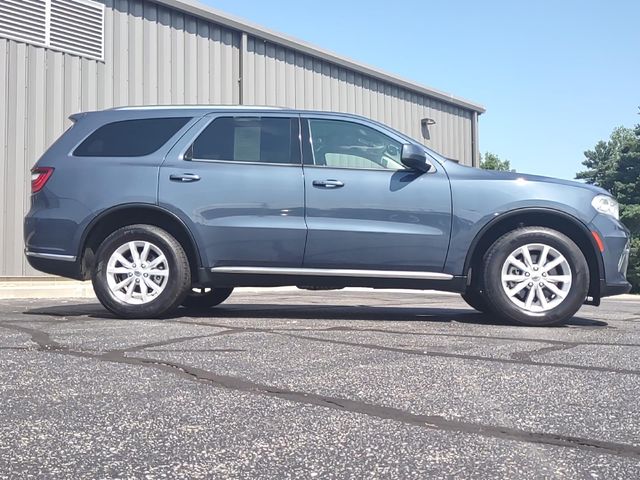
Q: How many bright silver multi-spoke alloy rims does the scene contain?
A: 2